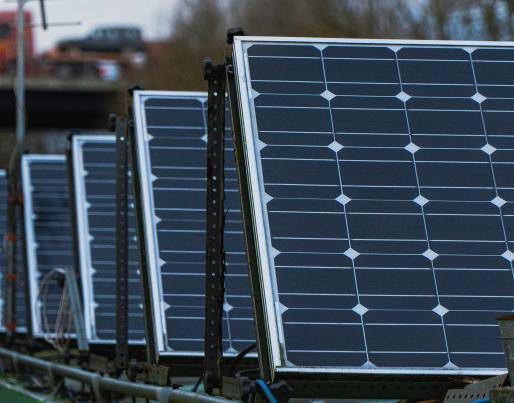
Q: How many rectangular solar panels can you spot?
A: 5